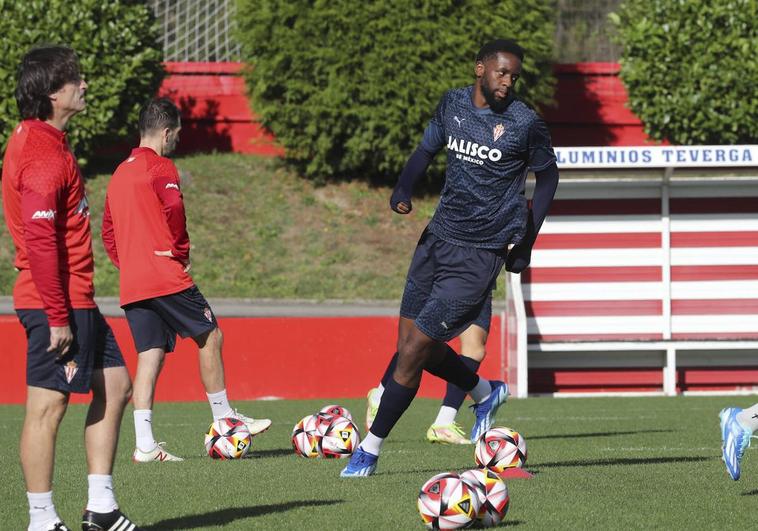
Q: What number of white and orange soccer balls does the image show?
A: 7